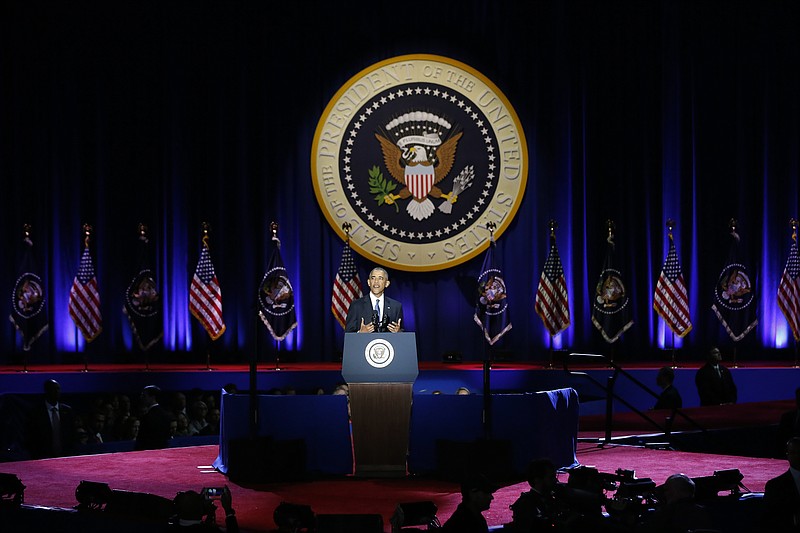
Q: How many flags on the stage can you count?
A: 12